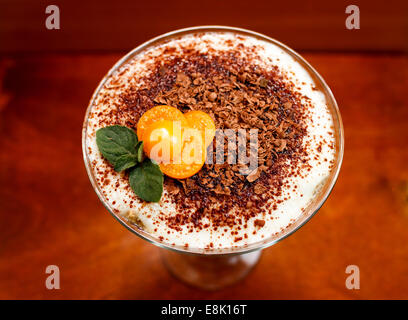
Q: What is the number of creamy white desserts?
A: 1